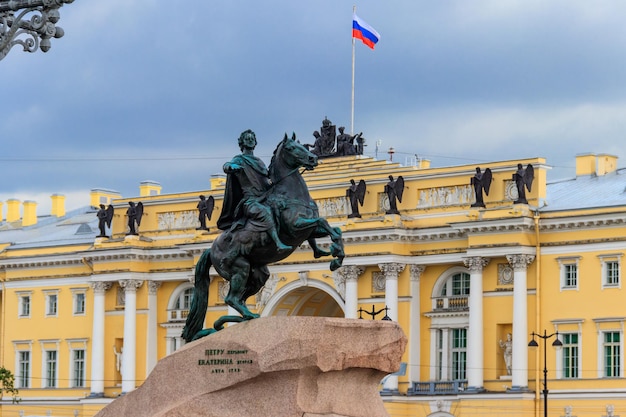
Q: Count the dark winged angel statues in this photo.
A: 7